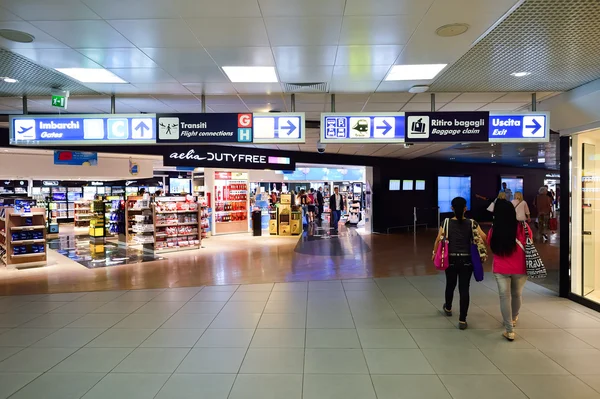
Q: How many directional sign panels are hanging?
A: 2